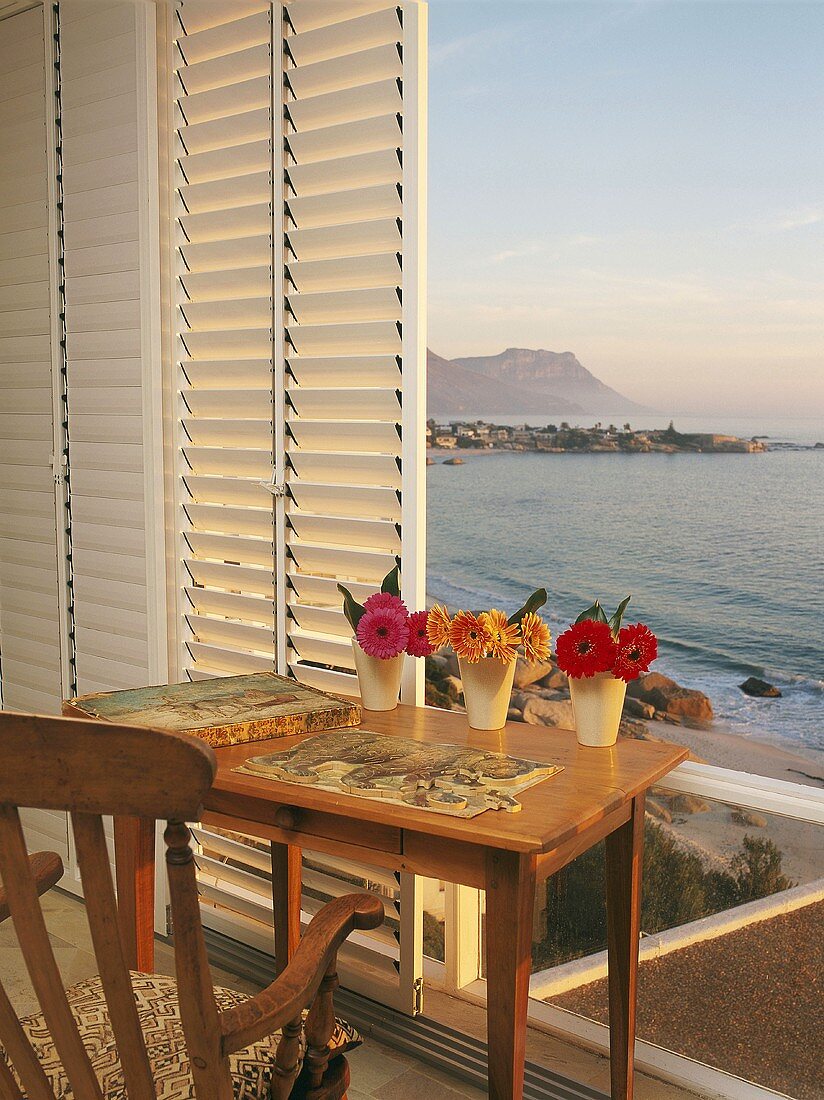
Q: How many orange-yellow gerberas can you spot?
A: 4